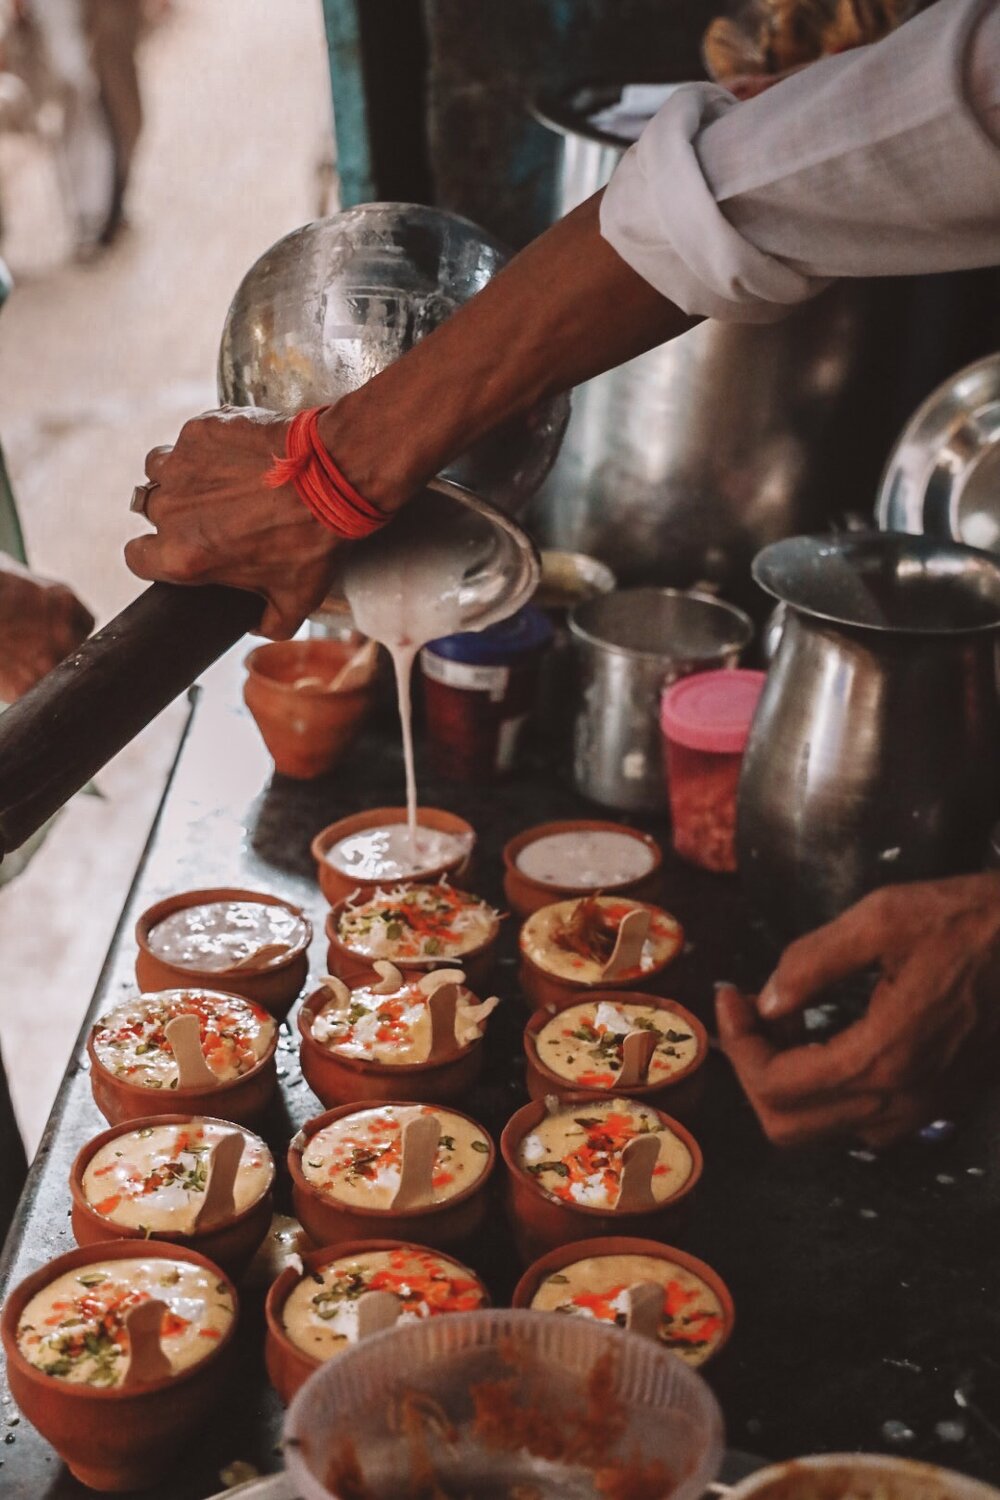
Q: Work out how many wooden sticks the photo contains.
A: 10